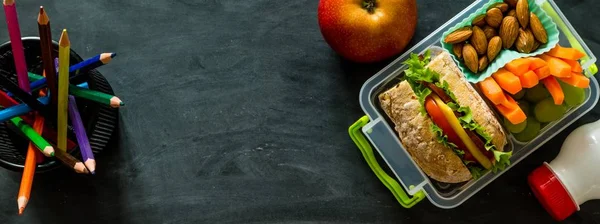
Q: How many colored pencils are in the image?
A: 12